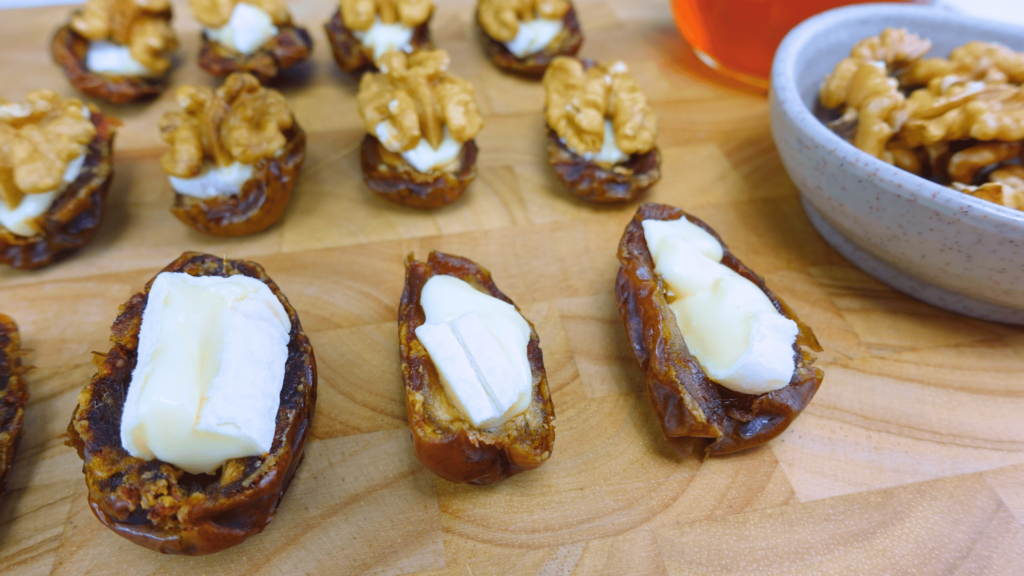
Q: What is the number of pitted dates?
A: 12